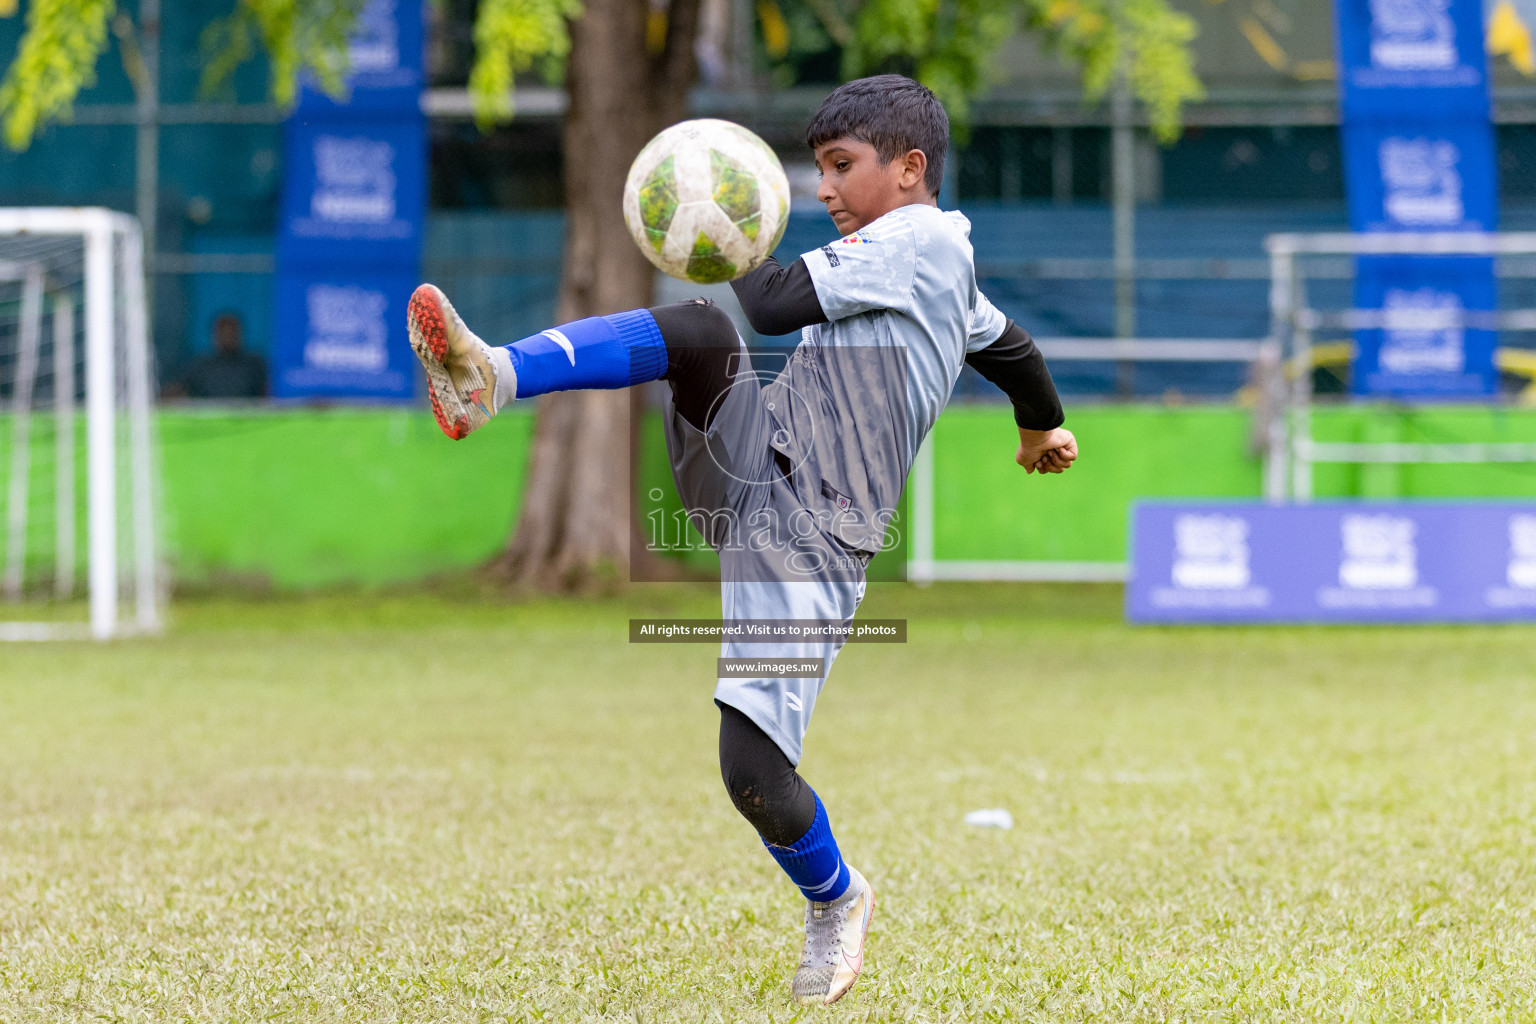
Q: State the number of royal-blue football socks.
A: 2